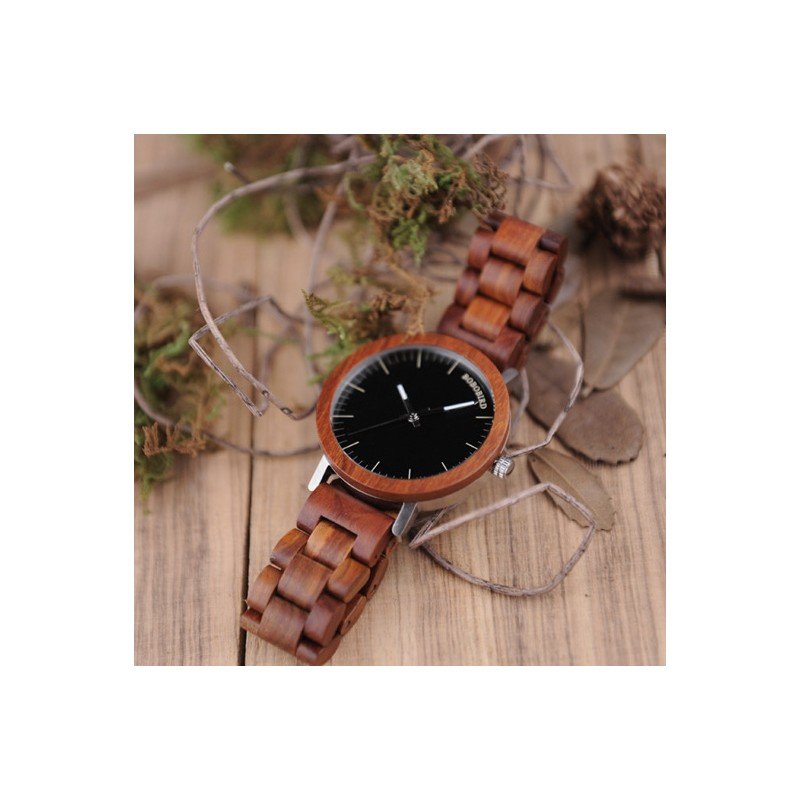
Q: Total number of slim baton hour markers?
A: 11